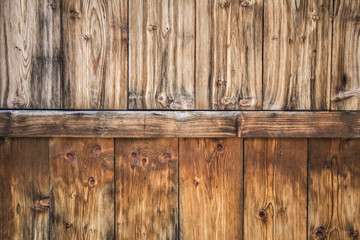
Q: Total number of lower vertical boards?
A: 6